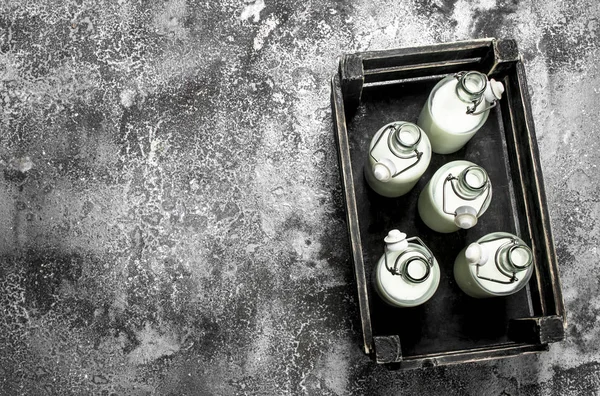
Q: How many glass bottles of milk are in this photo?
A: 5